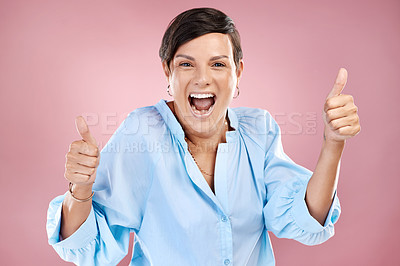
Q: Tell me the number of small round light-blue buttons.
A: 2